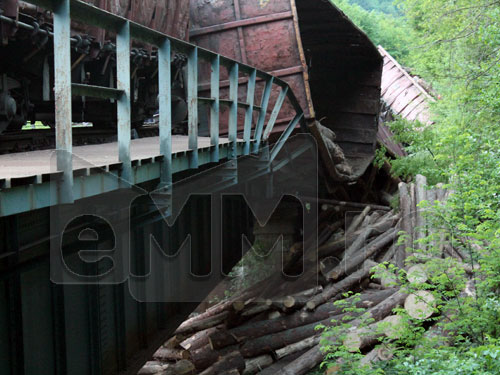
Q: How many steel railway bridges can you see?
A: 1